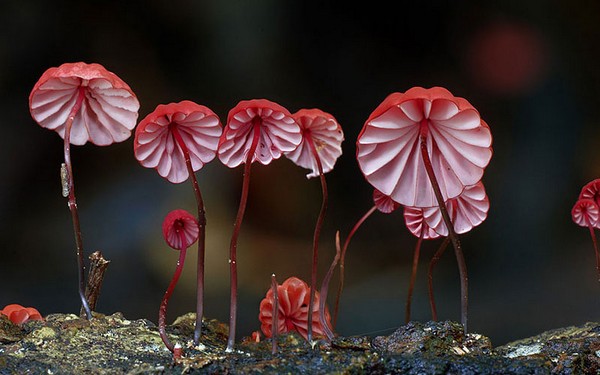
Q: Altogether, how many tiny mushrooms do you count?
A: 13